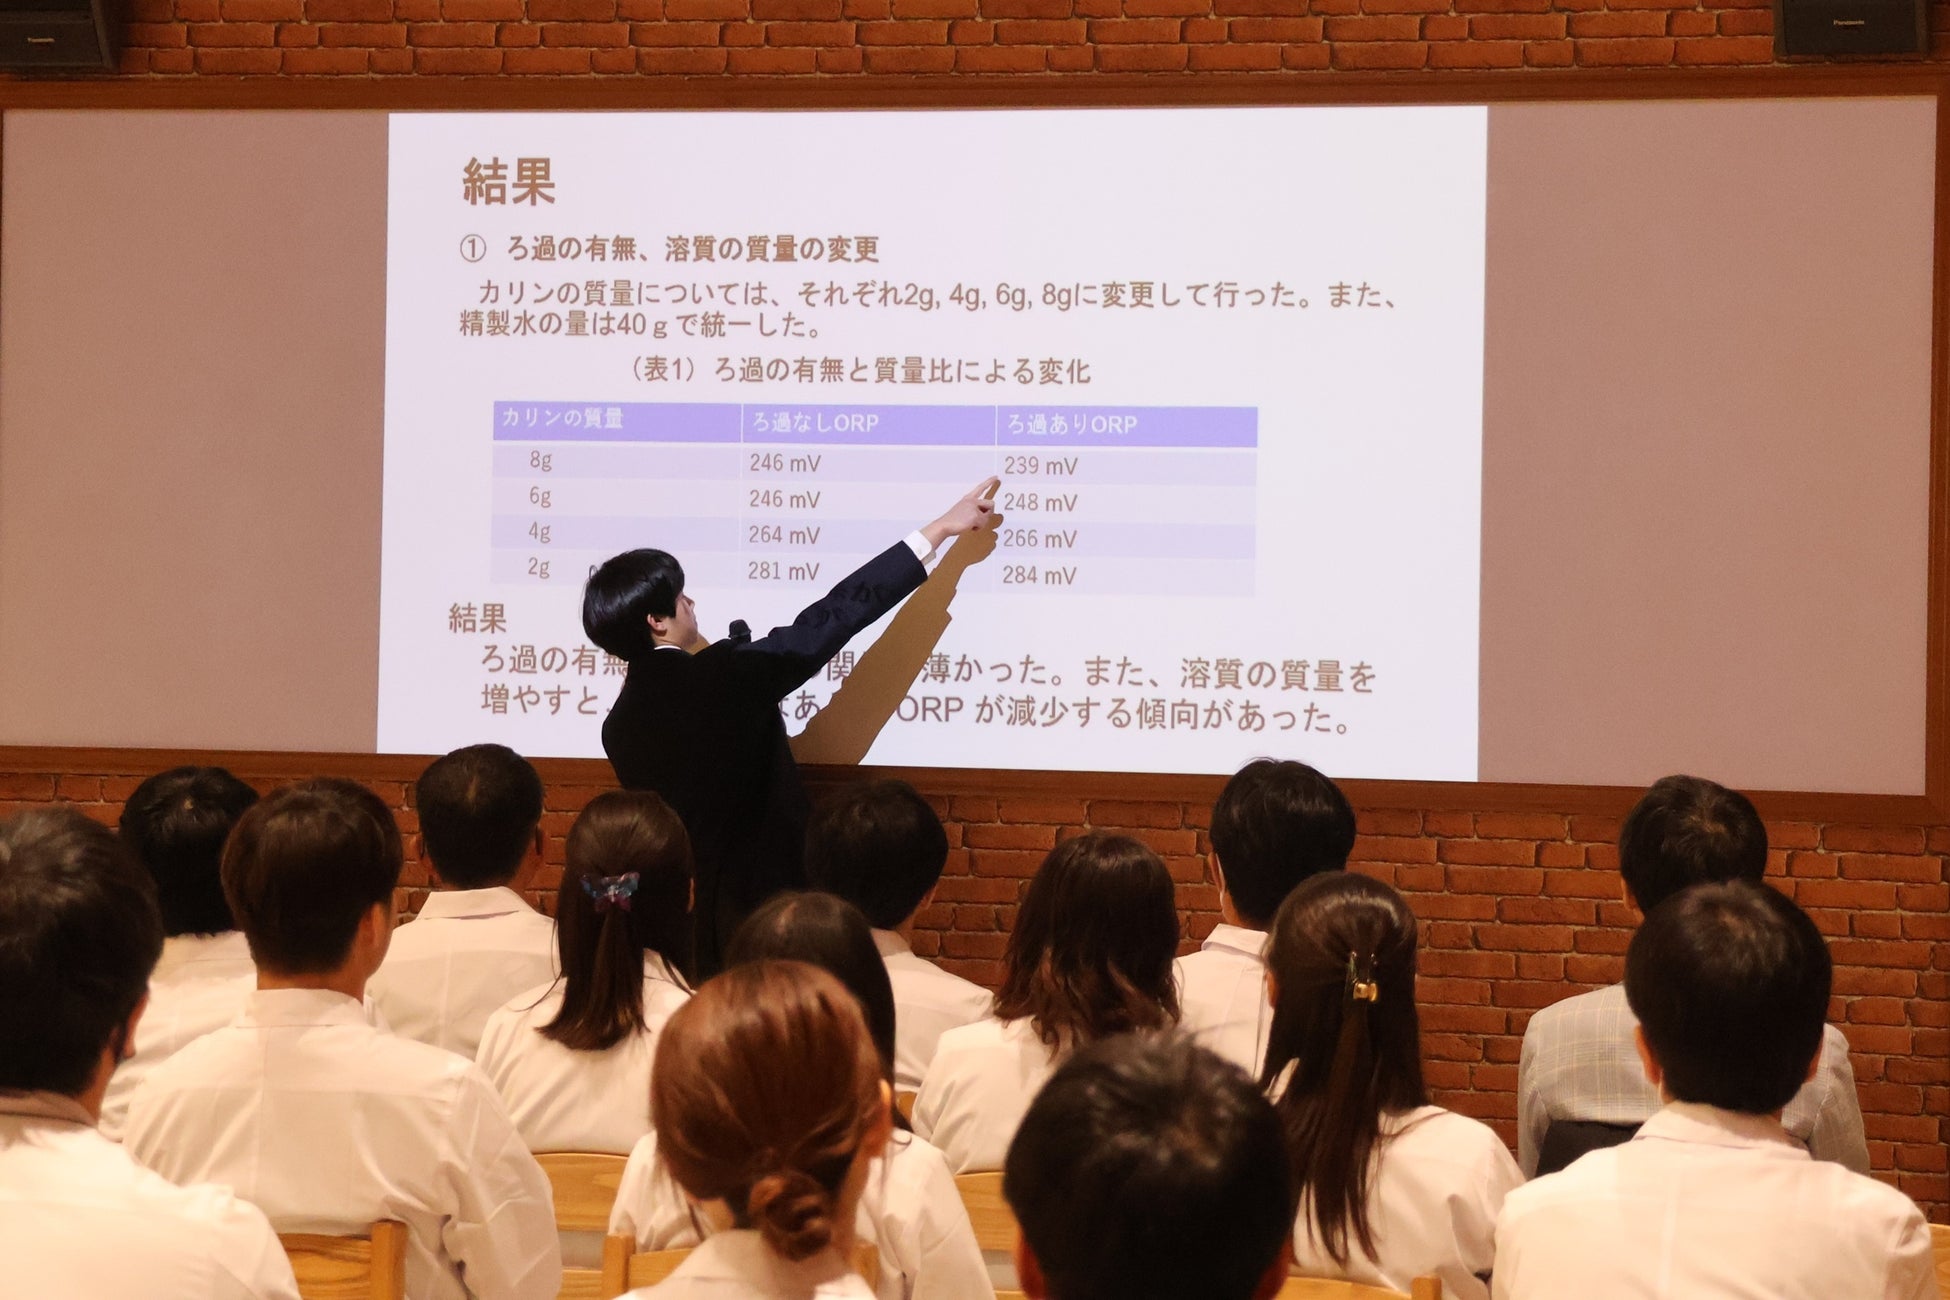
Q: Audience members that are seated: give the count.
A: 14